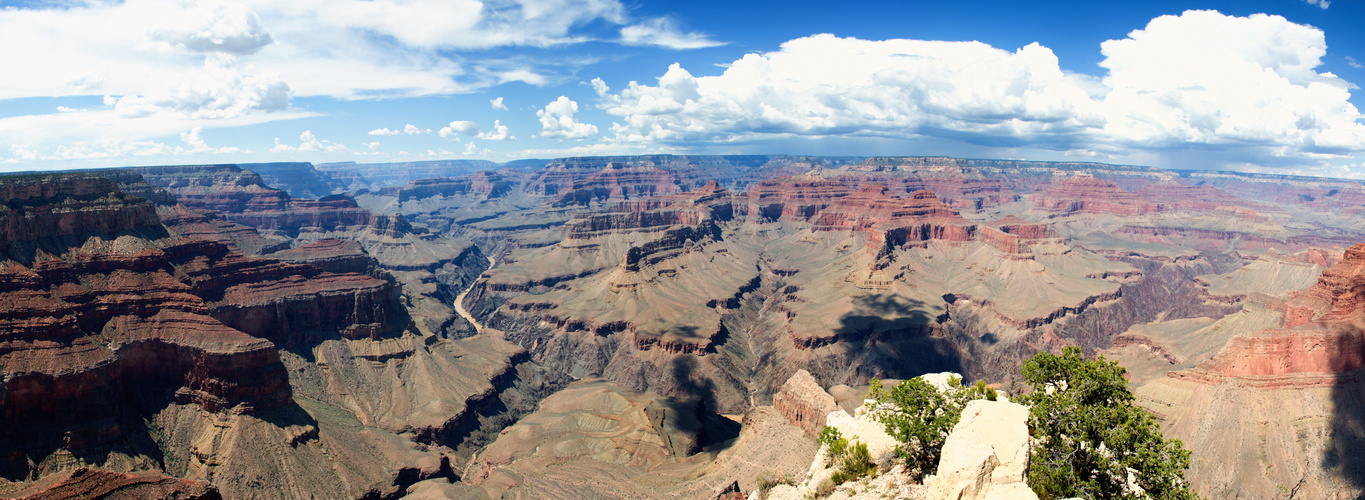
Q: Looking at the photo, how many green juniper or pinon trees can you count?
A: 2